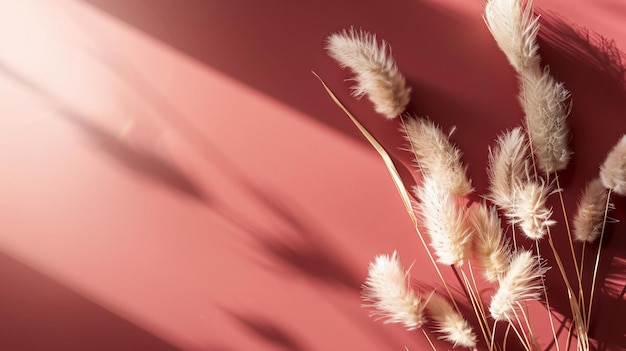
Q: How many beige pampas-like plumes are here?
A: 13